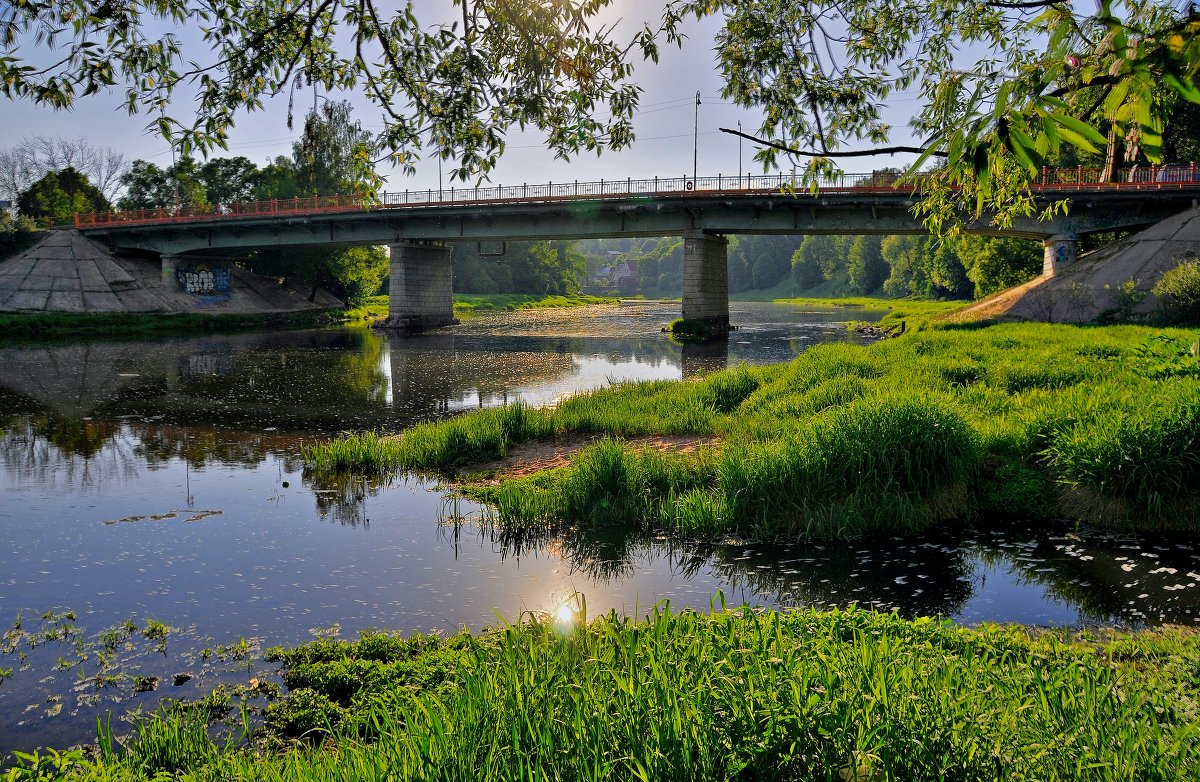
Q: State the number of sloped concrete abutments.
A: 2